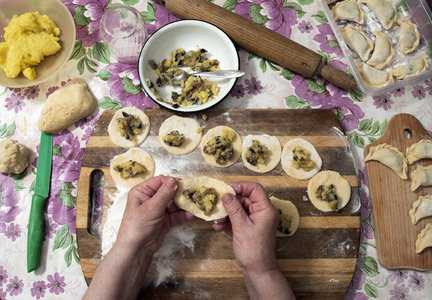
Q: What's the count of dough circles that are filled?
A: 9